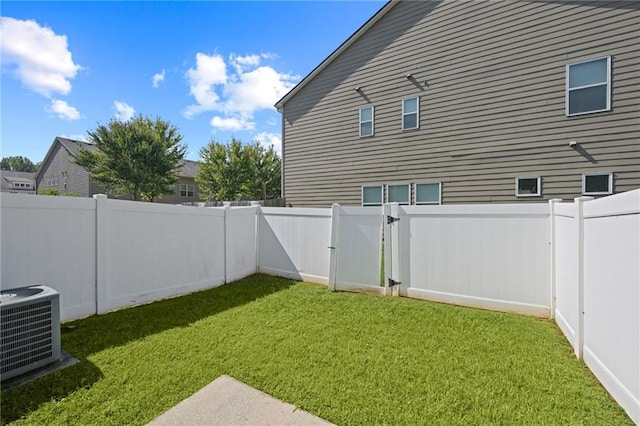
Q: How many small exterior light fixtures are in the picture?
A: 3